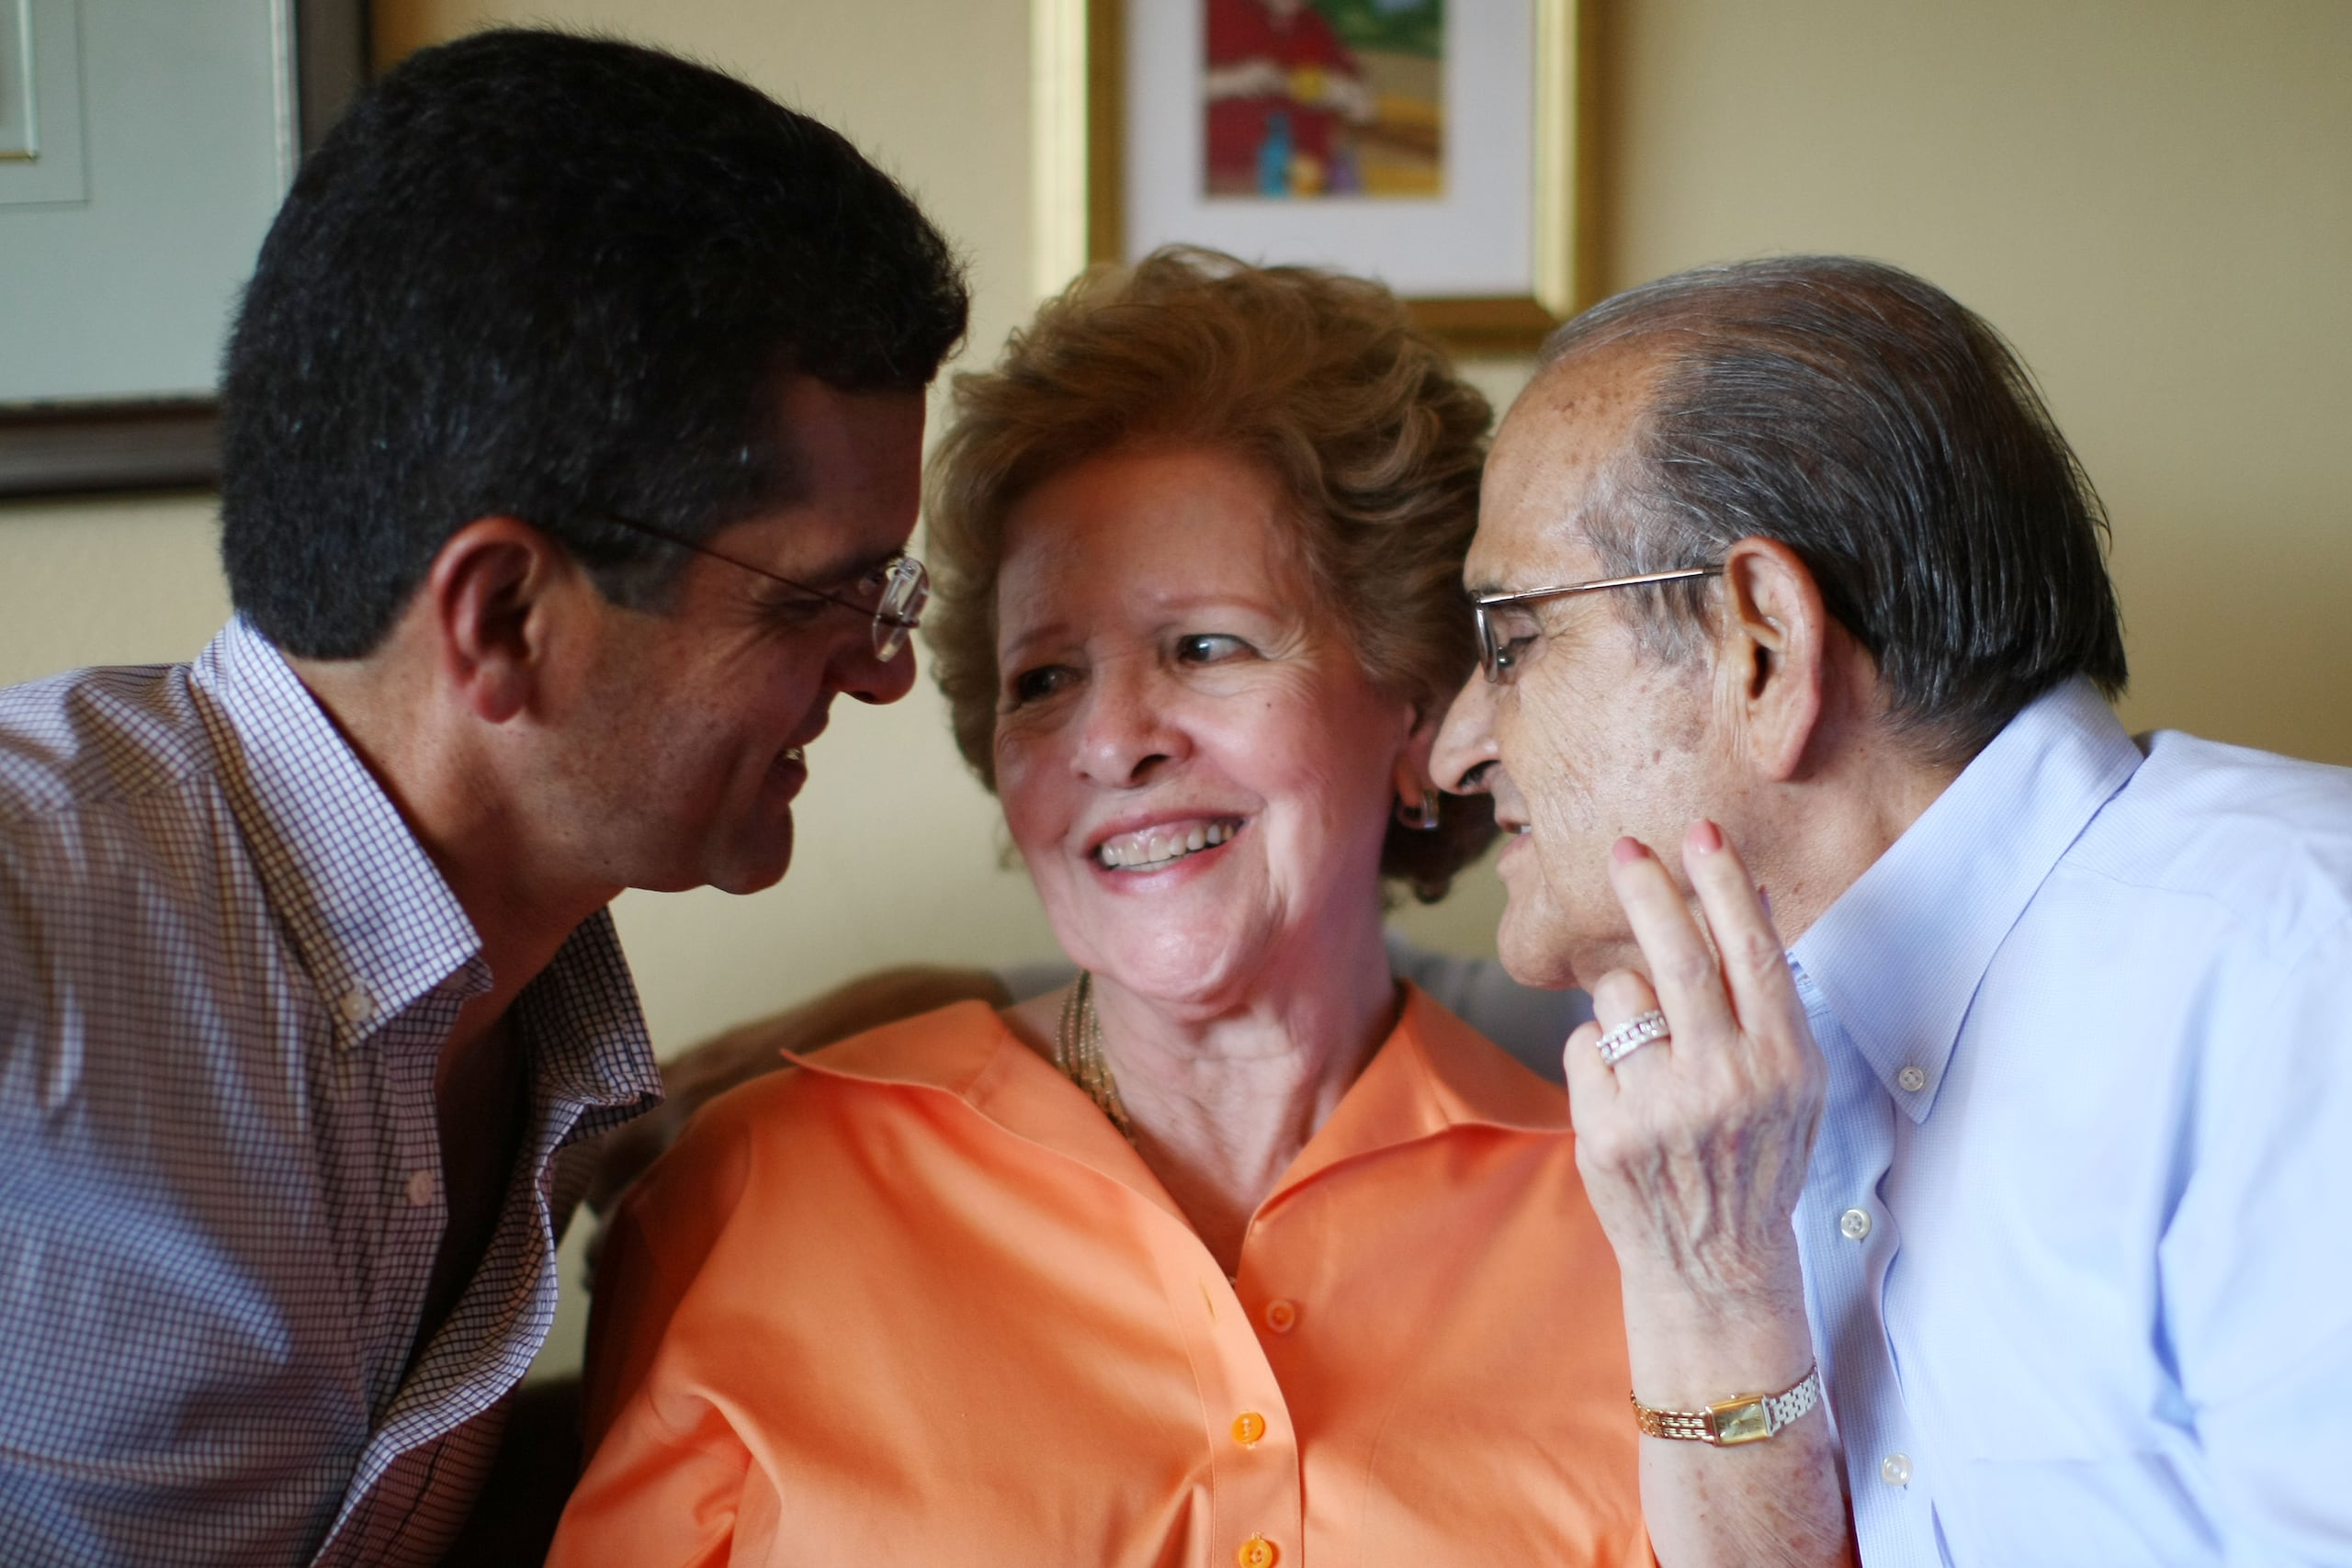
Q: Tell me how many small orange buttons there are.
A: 3